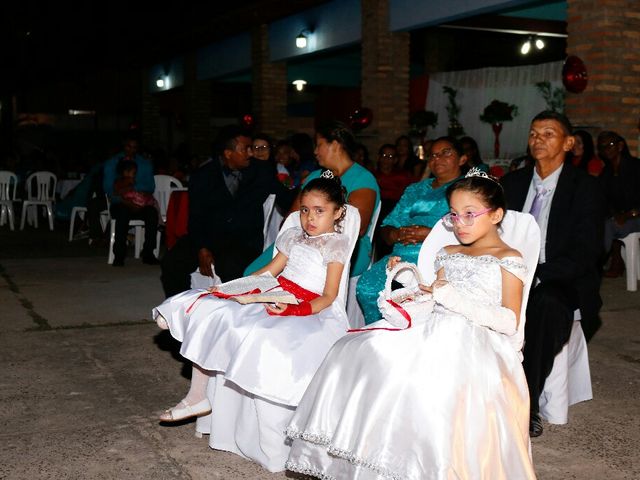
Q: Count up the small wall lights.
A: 2